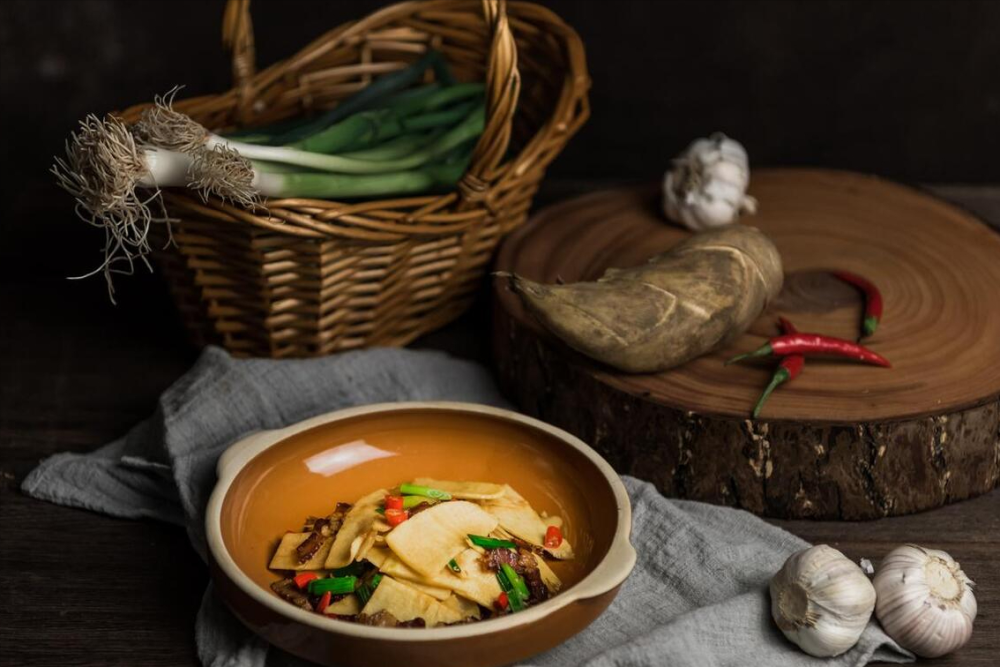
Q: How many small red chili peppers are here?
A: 3